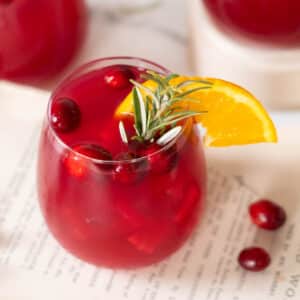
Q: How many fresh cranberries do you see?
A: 7